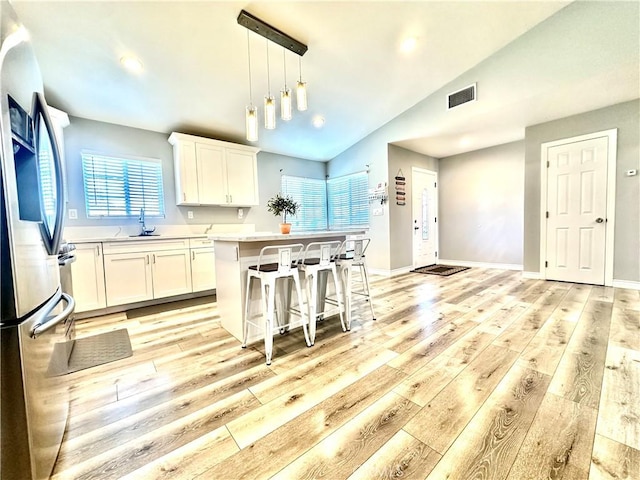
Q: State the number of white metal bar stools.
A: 3